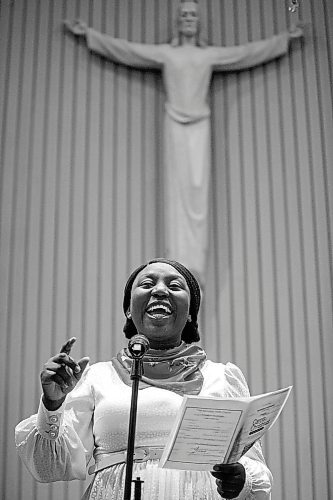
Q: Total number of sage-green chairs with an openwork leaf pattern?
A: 0